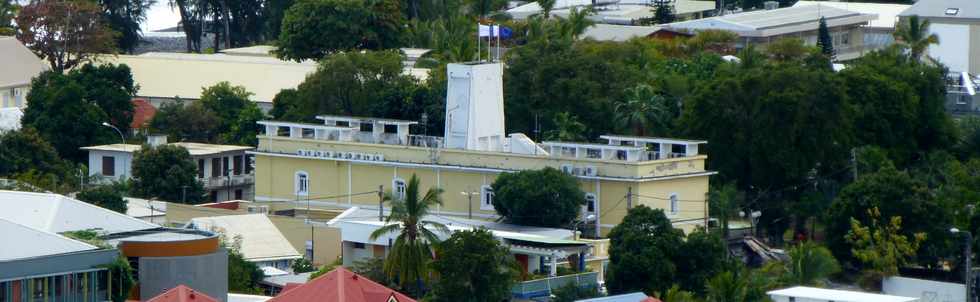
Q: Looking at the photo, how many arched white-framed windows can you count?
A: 5